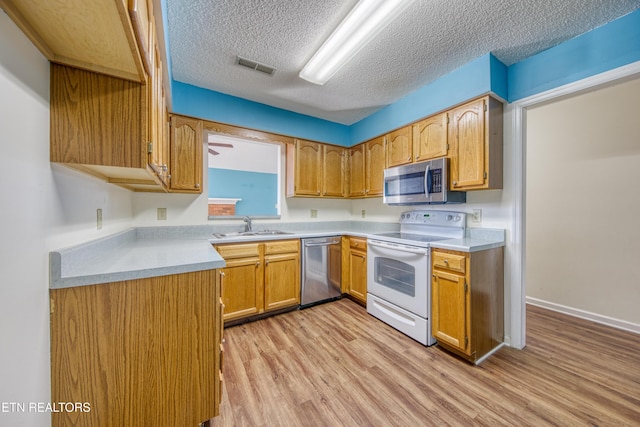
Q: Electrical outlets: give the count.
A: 5